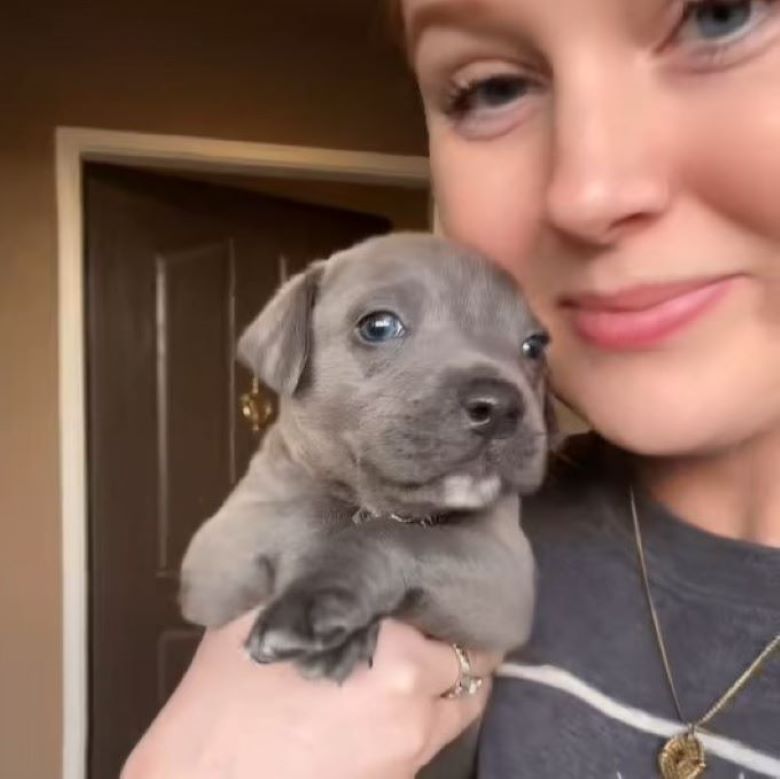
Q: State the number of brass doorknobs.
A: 1